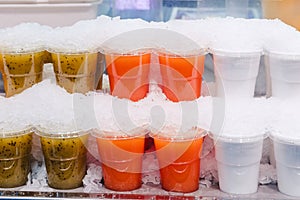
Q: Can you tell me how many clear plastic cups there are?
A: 12